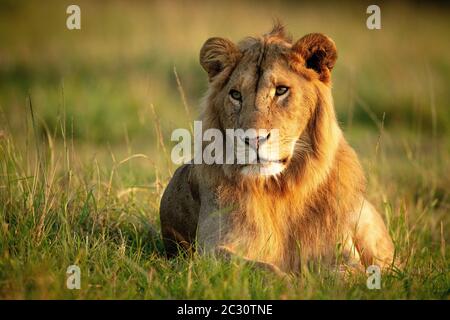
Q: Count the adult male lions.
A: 1